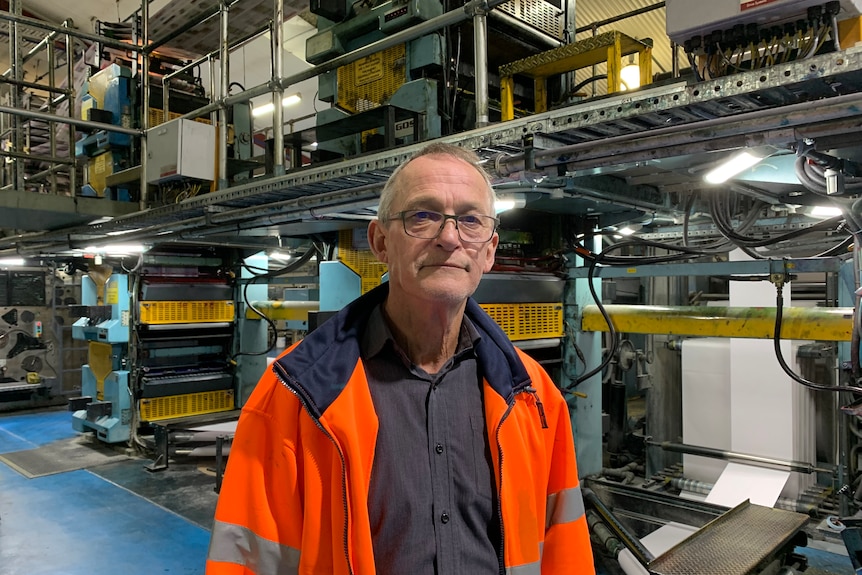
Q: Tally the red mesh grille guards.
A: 0